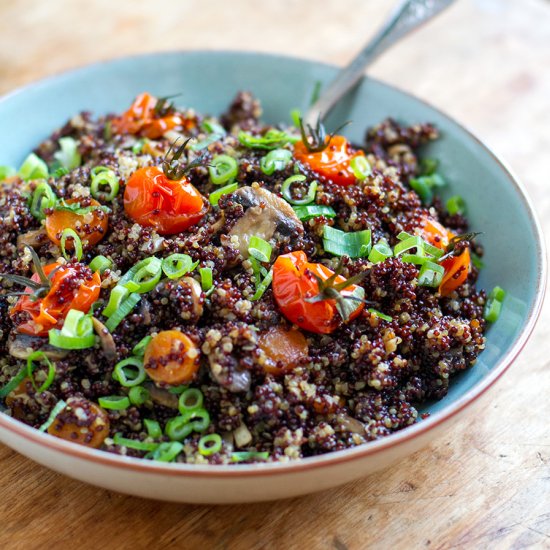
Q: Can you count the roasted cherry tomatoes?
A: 6